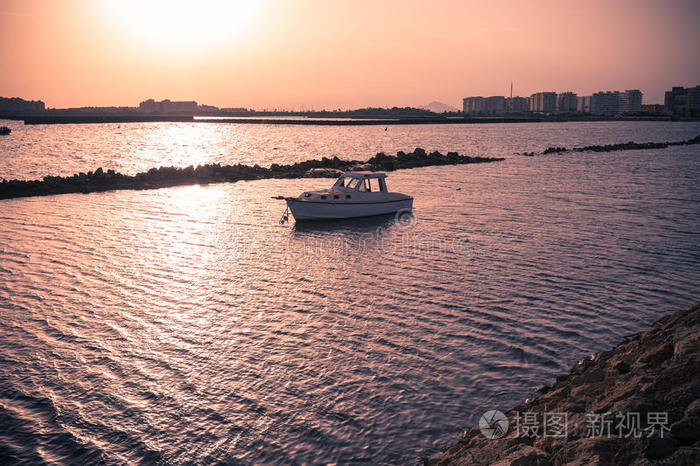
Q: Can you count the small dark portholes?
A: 3